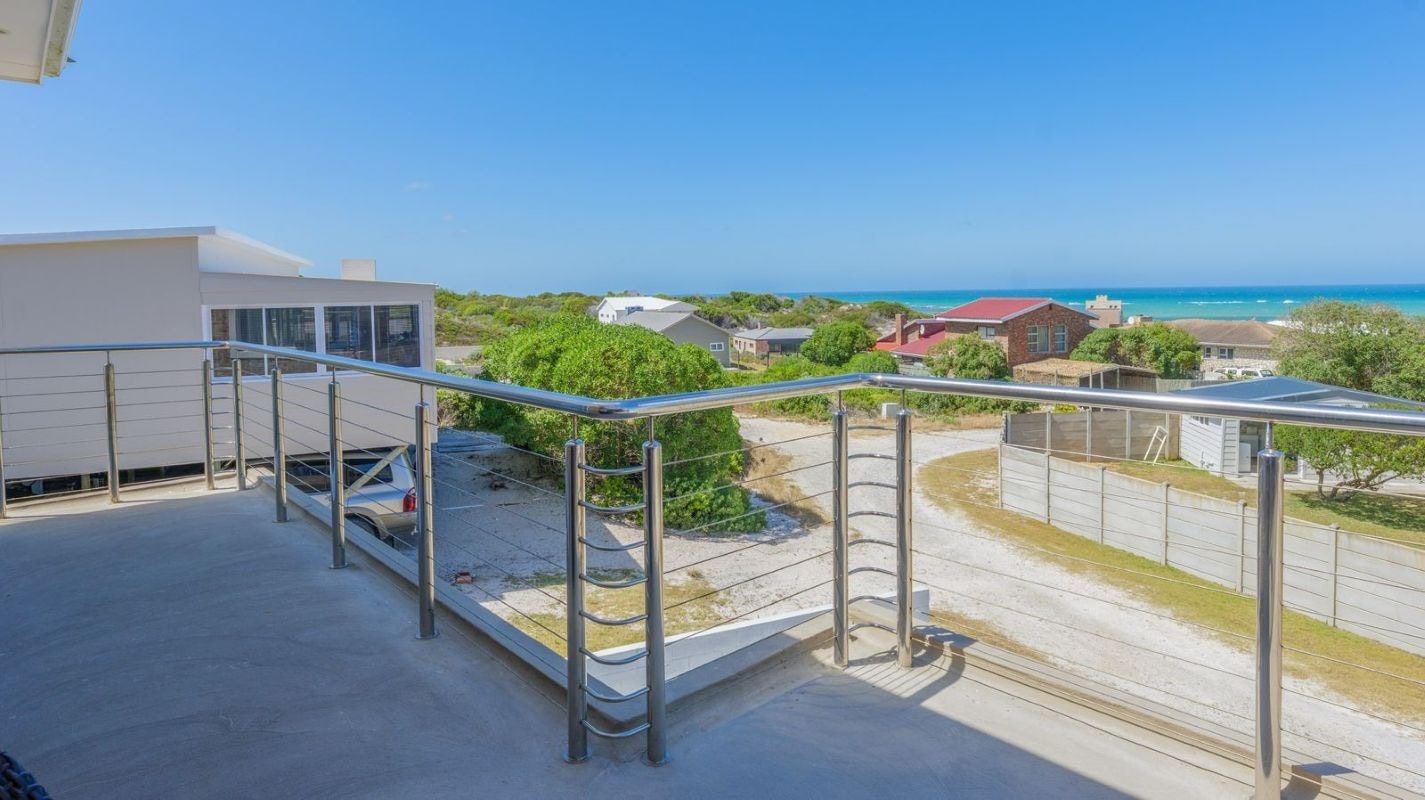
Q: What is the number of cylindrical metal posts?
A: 12